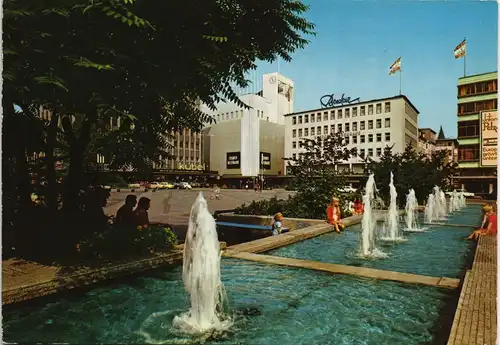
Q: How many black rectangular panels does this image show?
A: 2